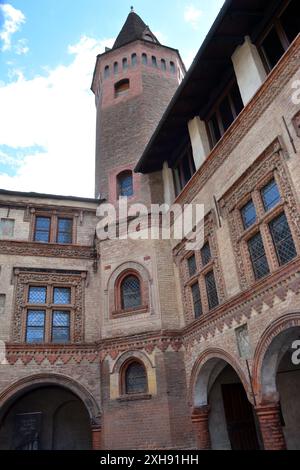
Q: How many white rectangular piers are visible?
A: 3